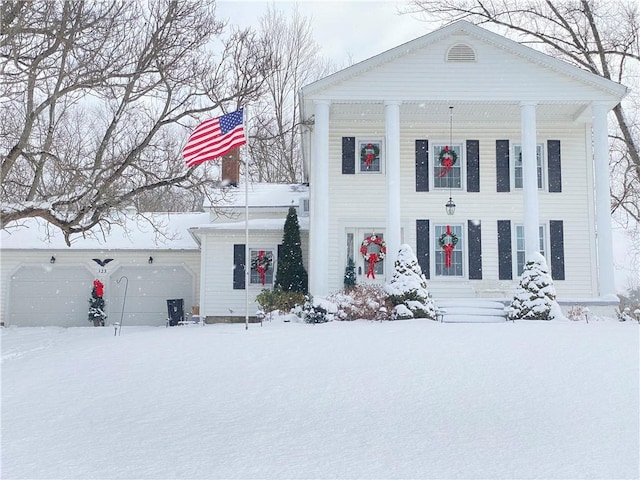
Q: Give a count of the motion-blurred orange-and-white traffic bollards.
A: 0